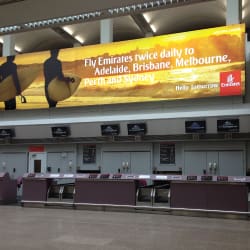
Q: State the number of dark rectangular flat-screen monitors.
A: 6